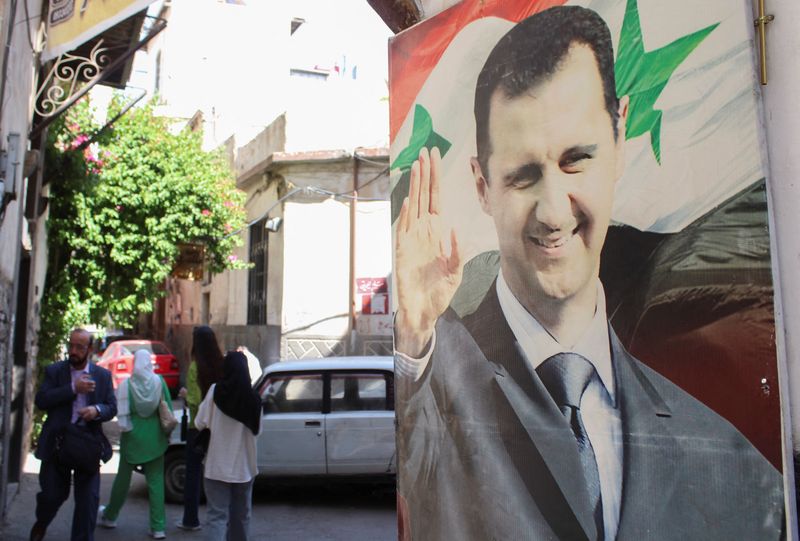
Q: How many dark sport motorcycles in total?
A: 0